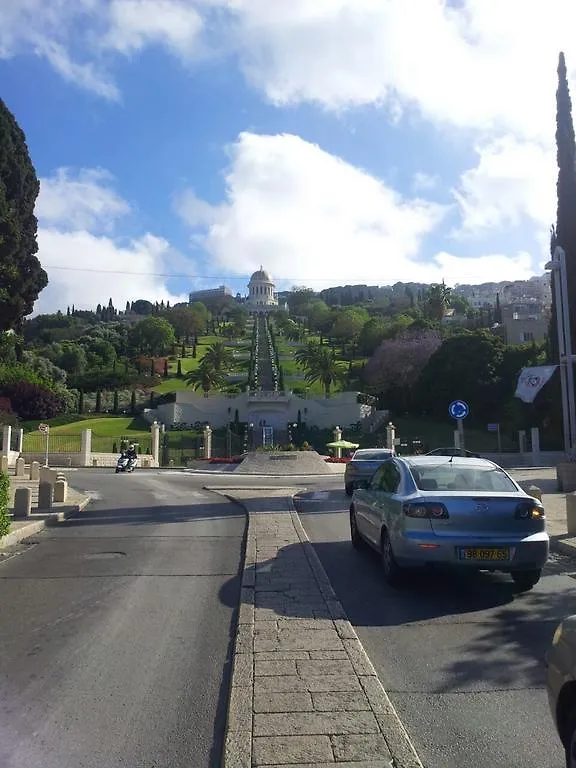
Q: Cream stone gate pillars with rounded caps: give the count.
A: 4